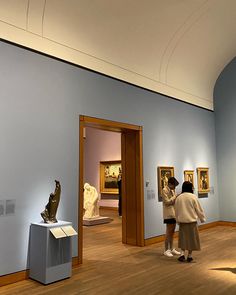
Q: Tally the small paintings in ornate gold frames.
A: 3